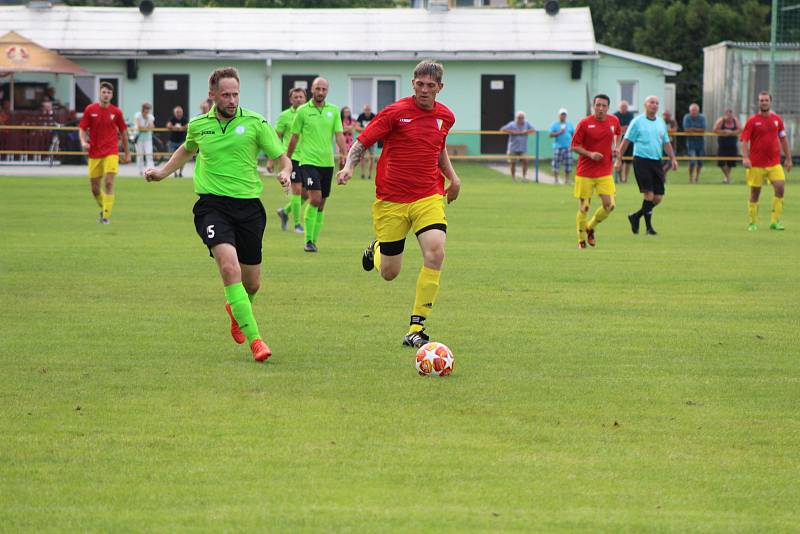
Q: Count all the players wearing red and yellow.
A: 4